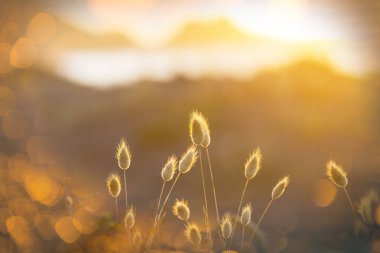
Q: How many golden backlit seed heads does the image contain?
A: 14